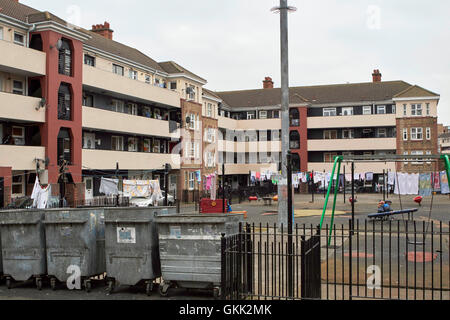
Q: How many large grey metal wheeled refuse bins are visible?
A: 4